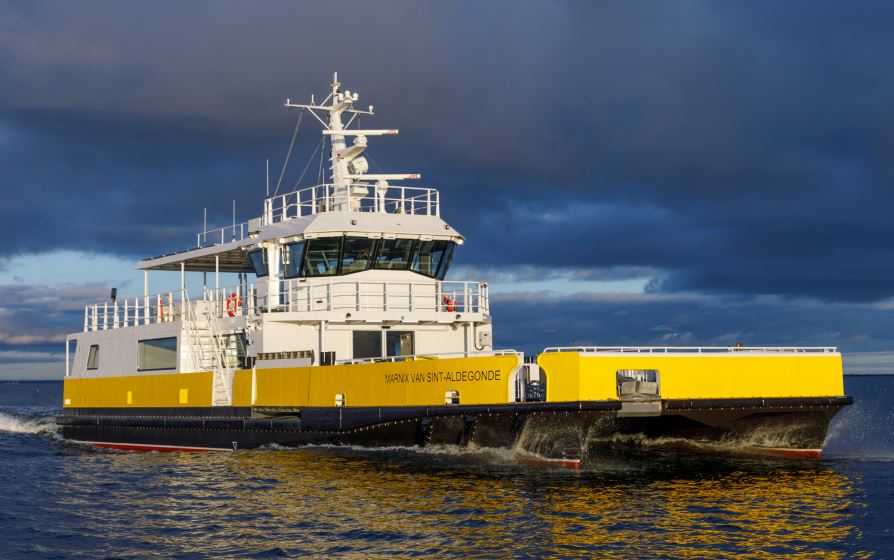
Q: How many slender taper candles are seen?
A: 0